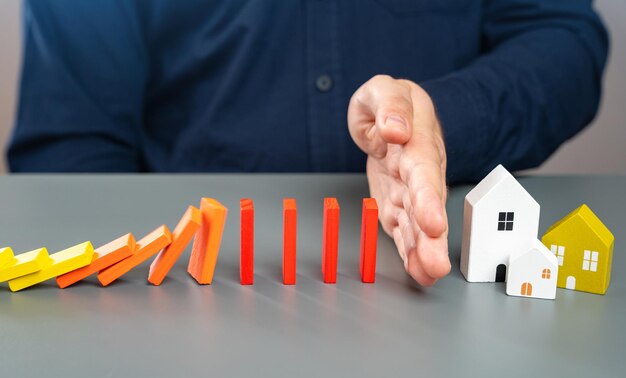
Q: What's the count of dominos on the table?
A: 11